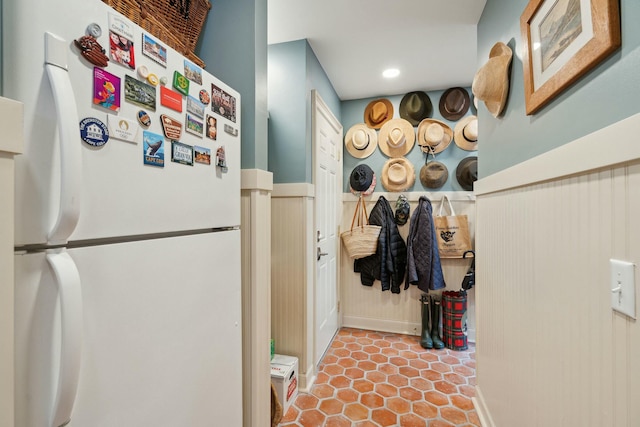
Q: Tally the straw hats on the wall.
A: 6